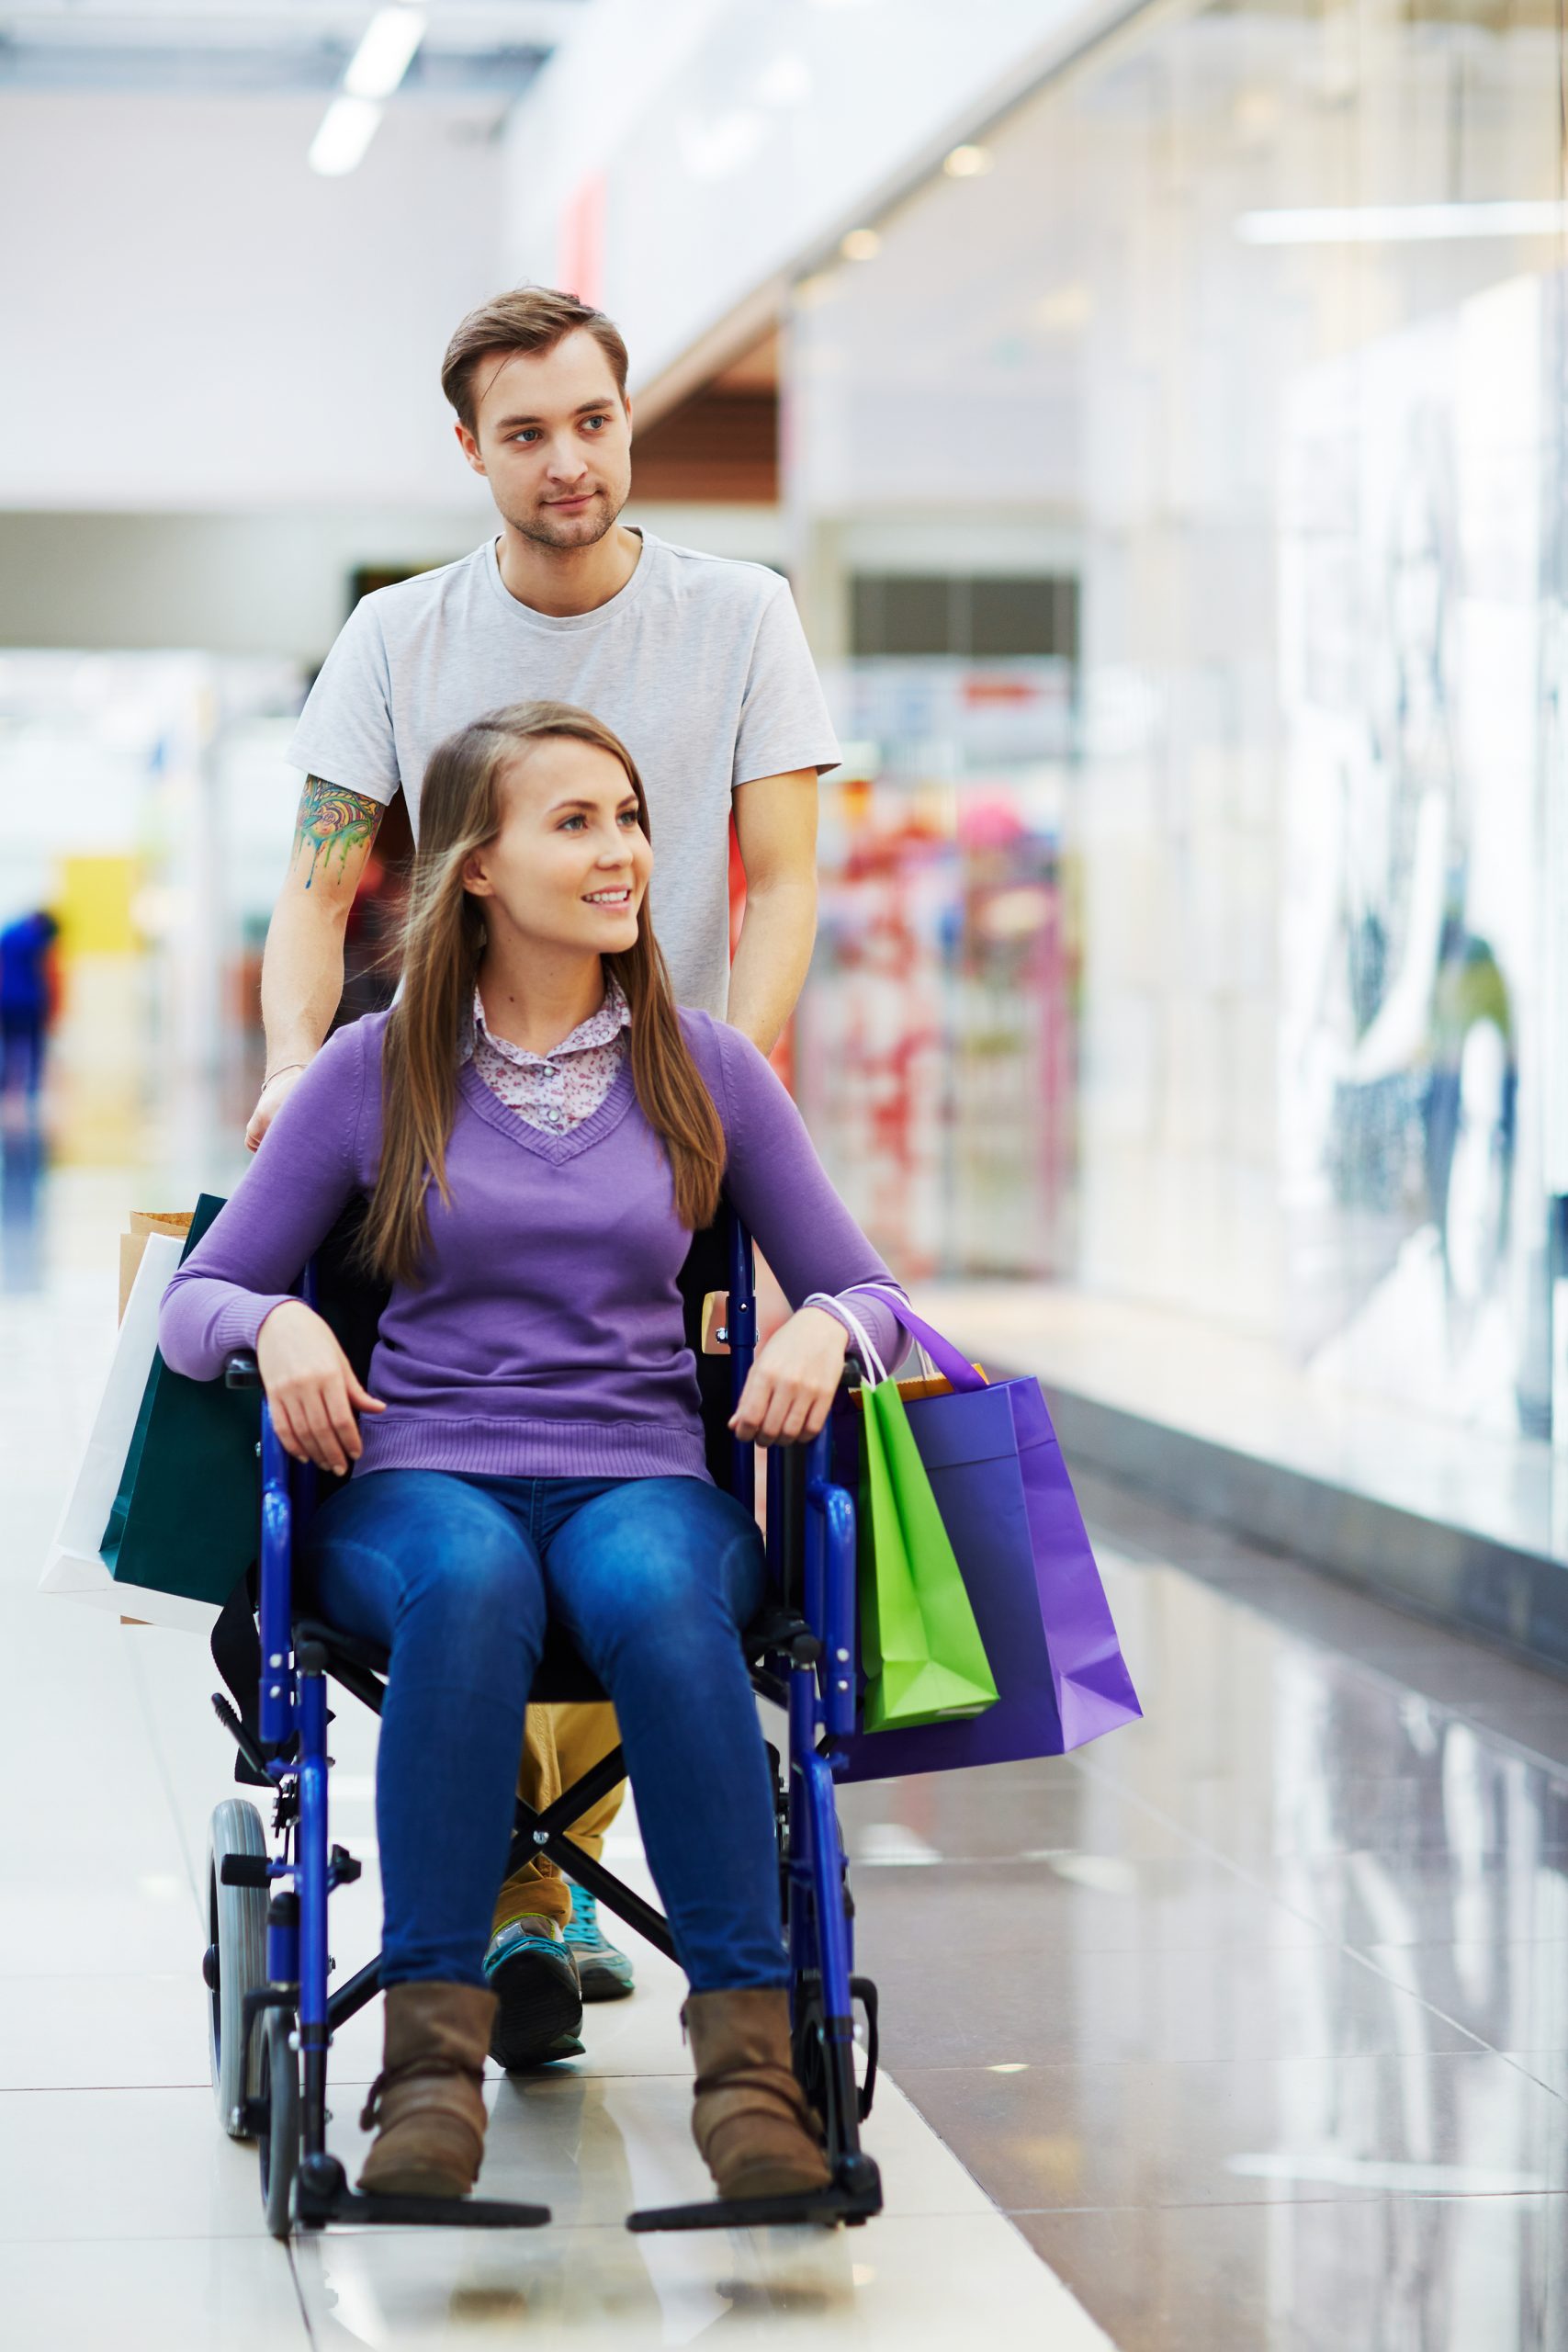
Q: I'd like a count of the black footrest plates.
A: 2